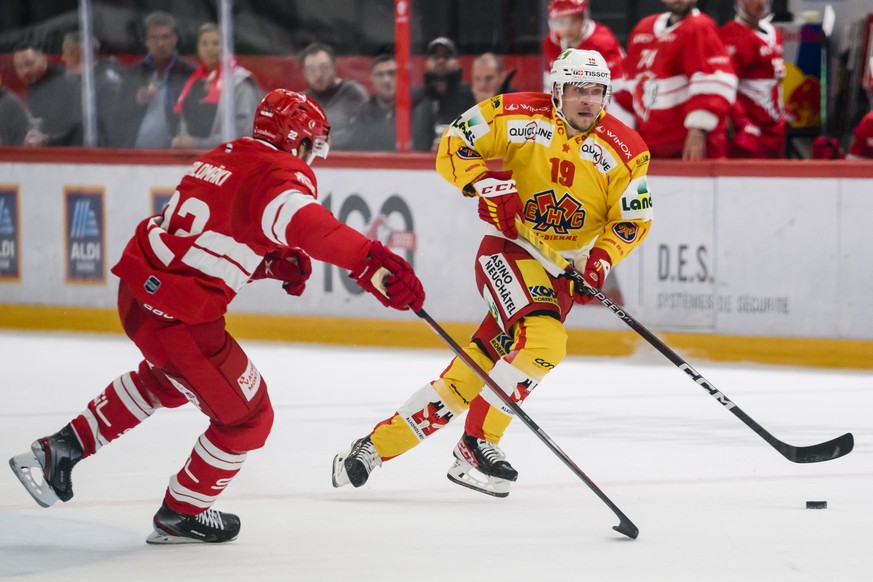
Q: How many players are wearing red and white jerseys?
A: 5